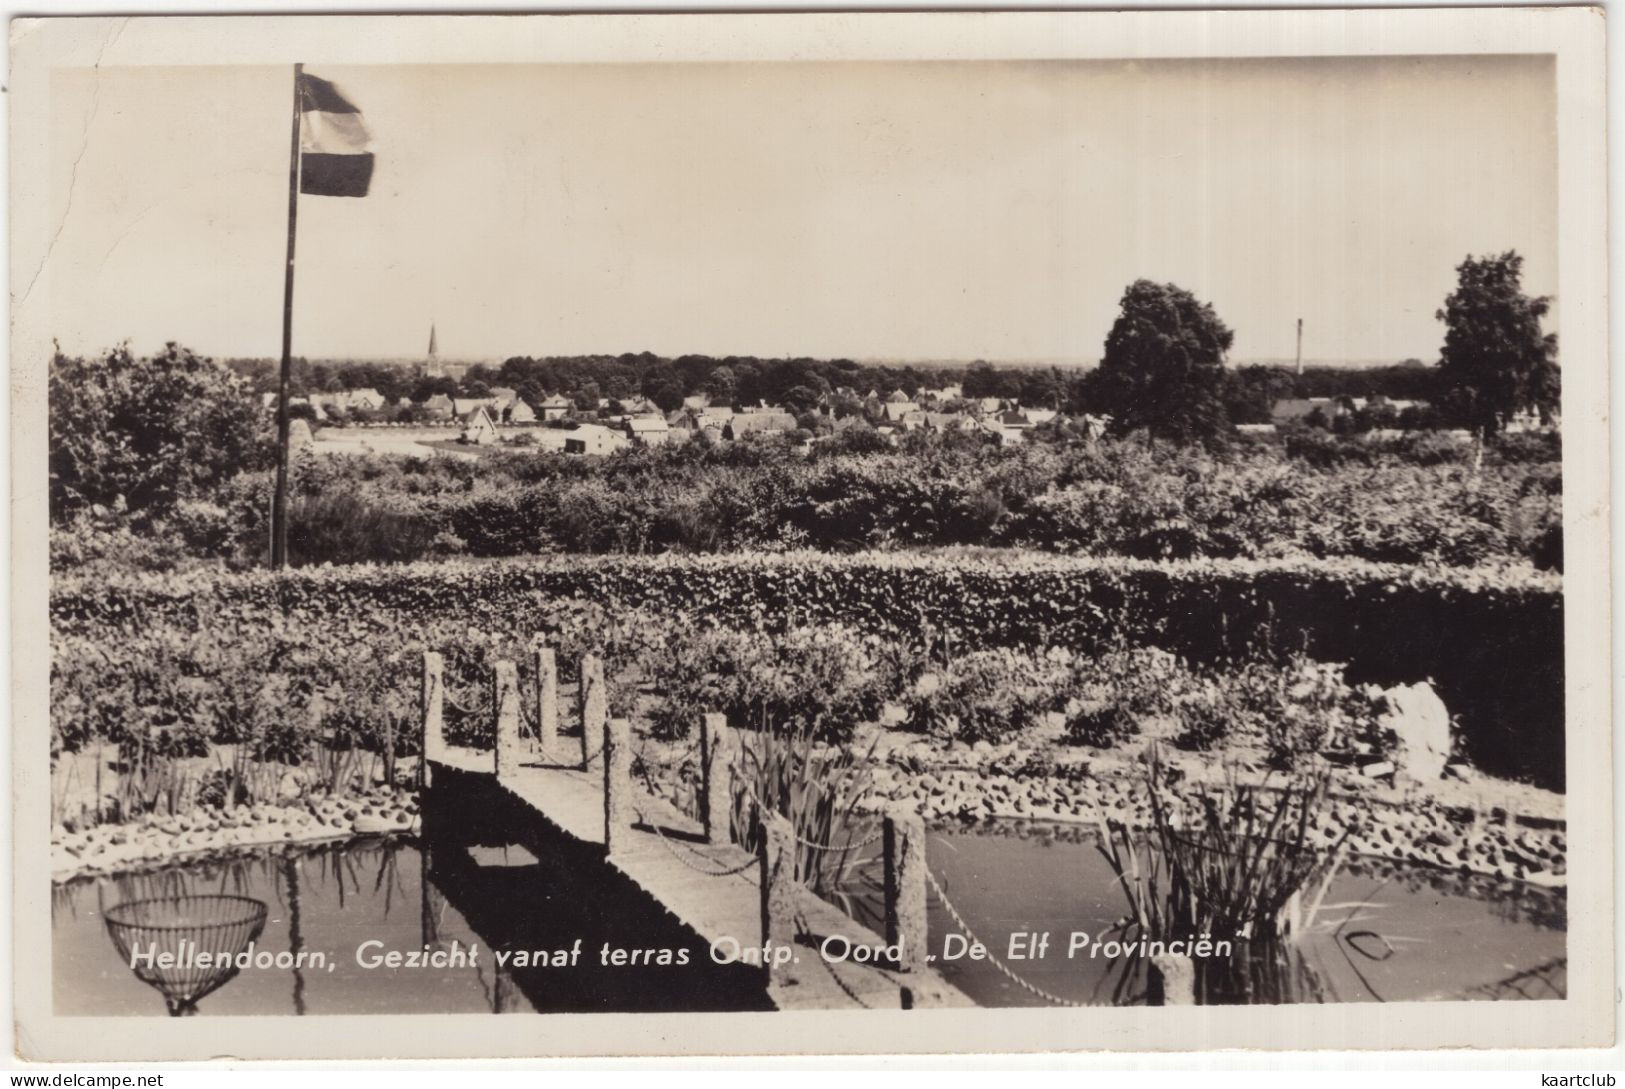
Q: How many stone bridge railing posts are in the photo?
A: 9